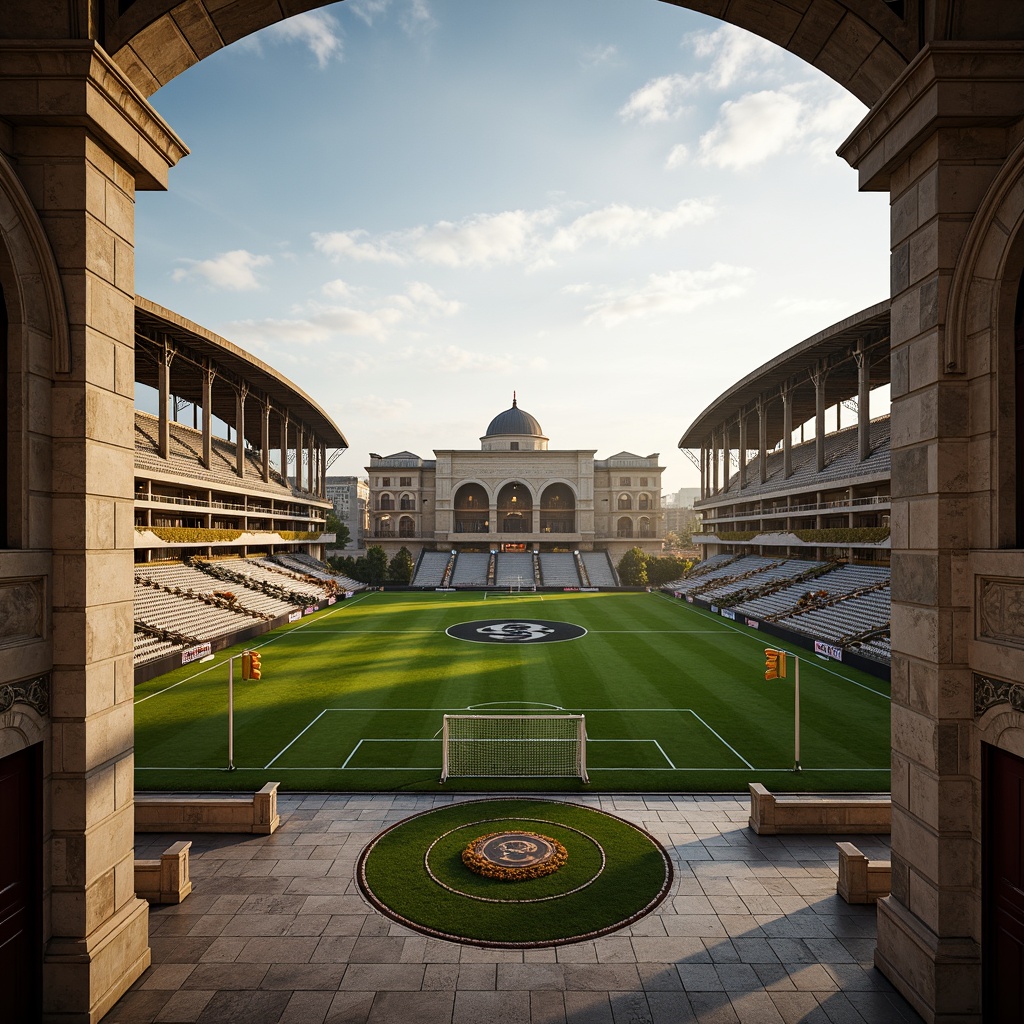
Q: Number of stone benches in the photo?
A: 4